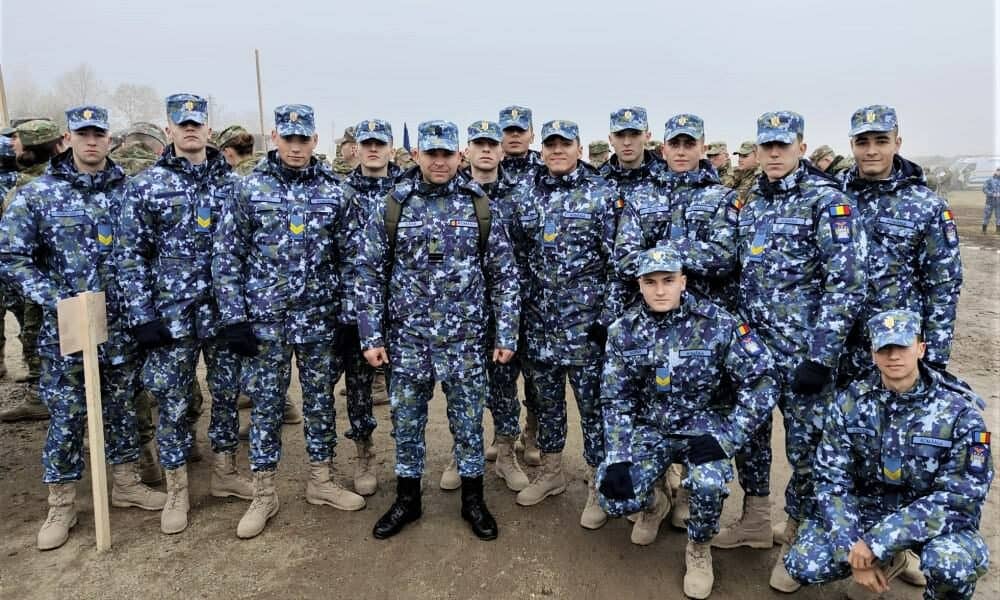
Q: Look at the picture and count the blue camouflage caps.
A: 14